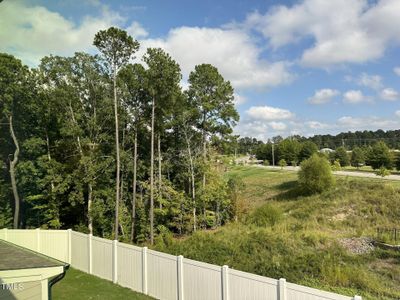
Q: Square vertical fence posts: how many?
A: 10